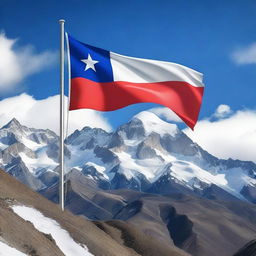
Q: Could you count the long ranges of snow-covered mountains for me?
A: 1